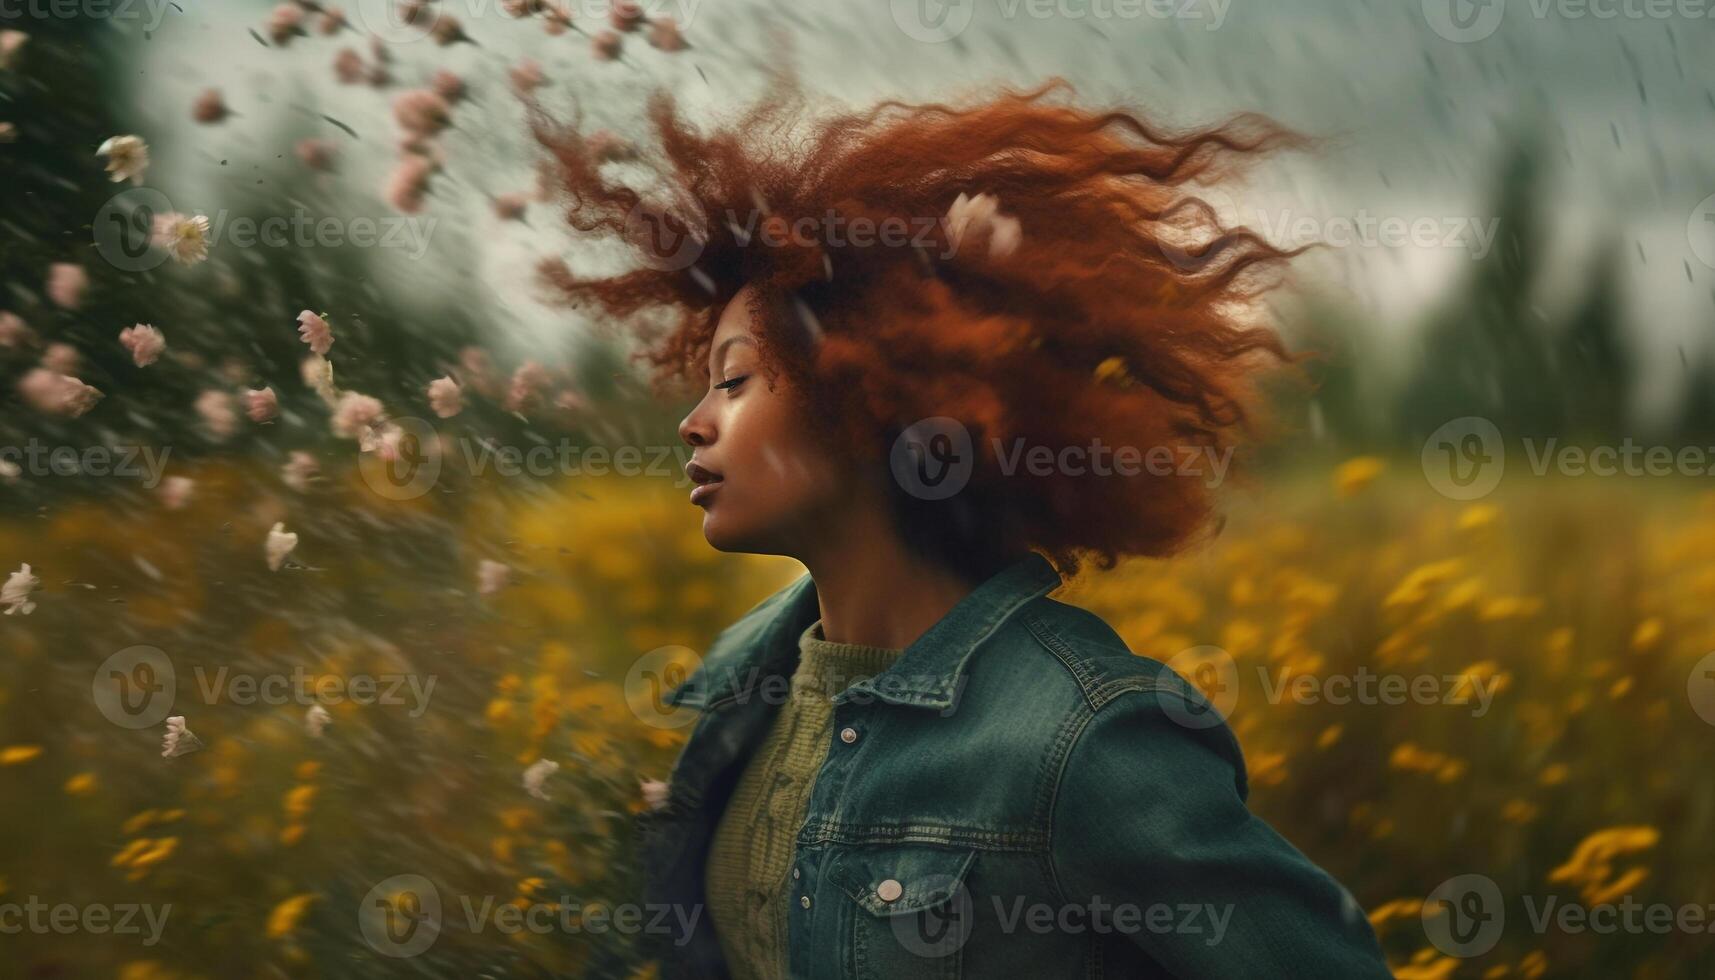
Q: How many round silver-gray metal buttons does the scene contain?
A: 4